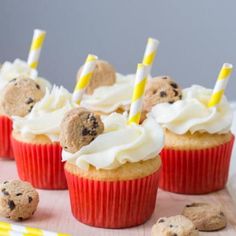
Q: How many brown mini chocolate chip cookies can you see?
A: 7